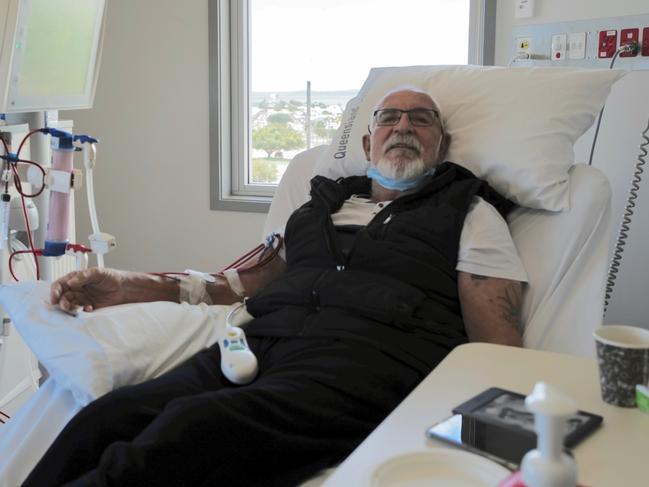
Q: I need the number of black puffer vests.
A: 1